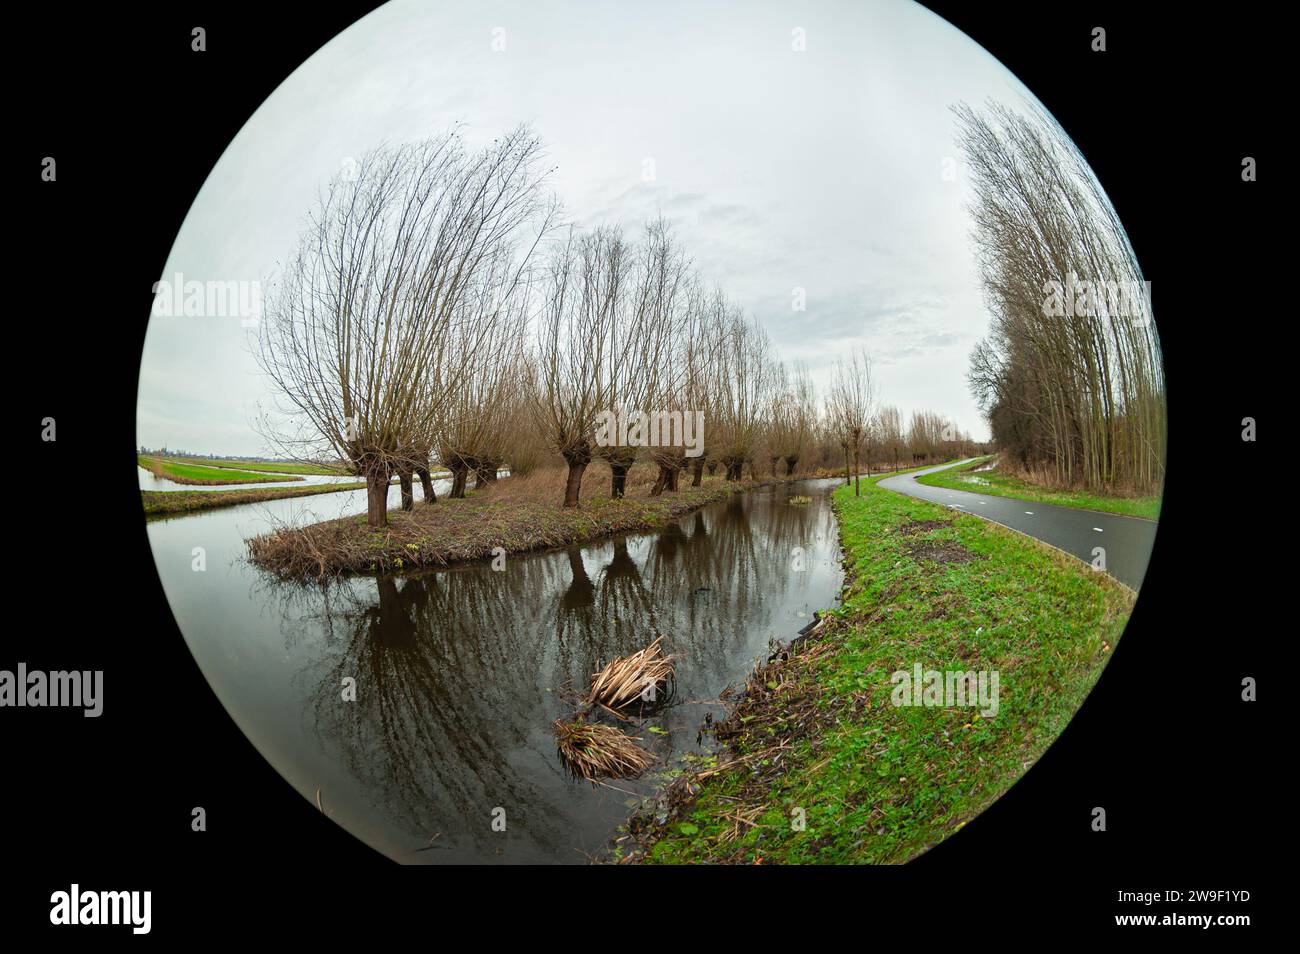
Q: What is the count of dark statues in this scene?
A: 0